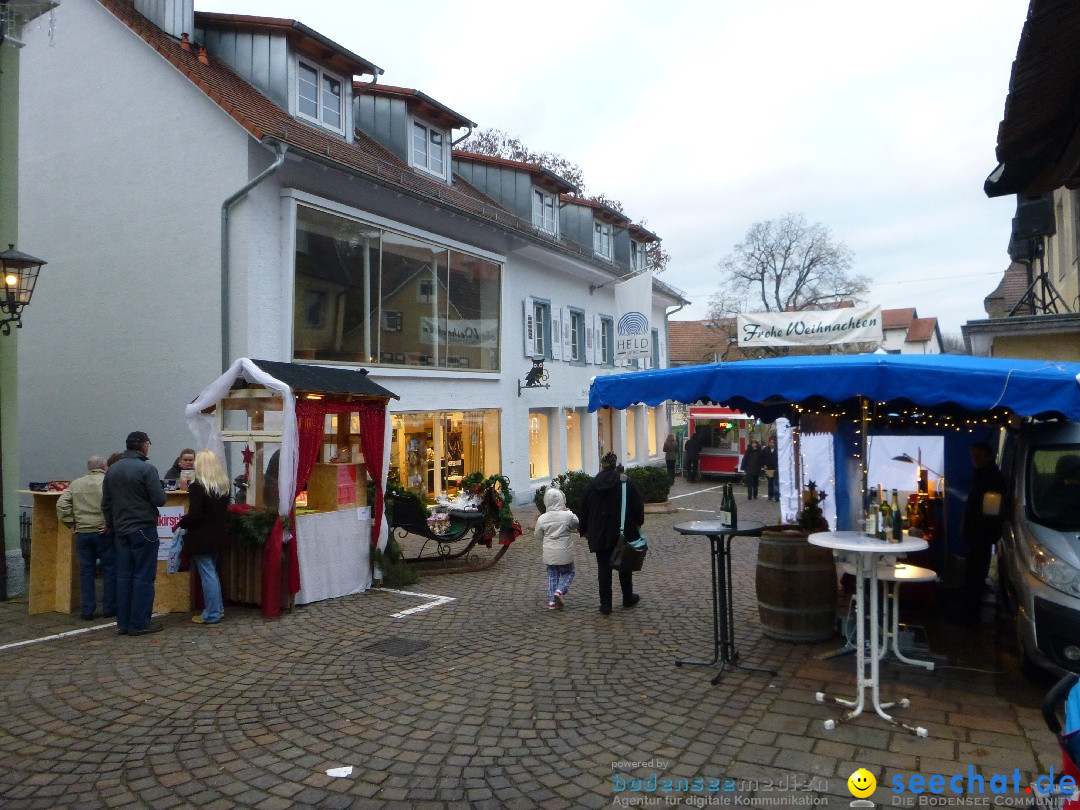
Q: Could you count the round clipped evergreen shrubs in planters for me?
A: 2